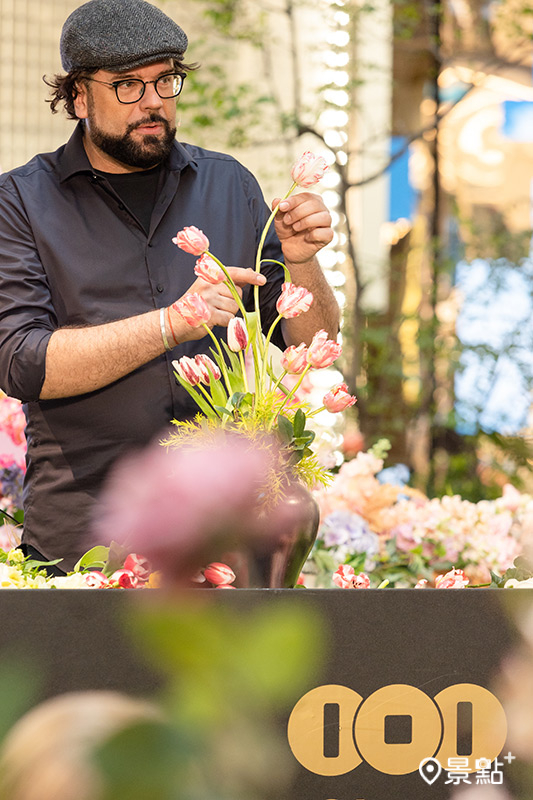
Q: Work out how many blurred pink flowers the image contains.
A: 1